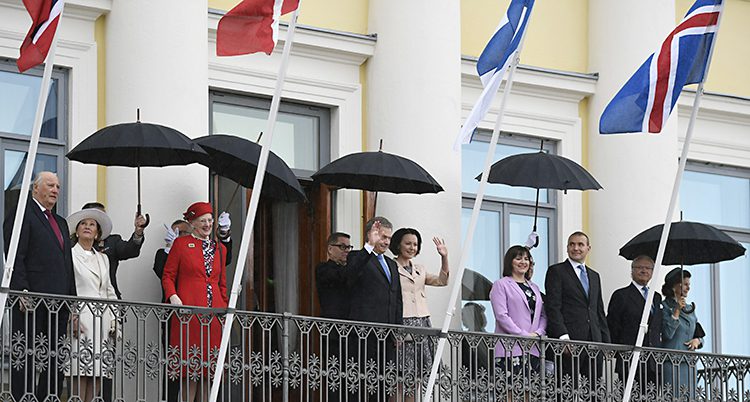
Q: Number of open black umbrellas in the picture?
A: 5